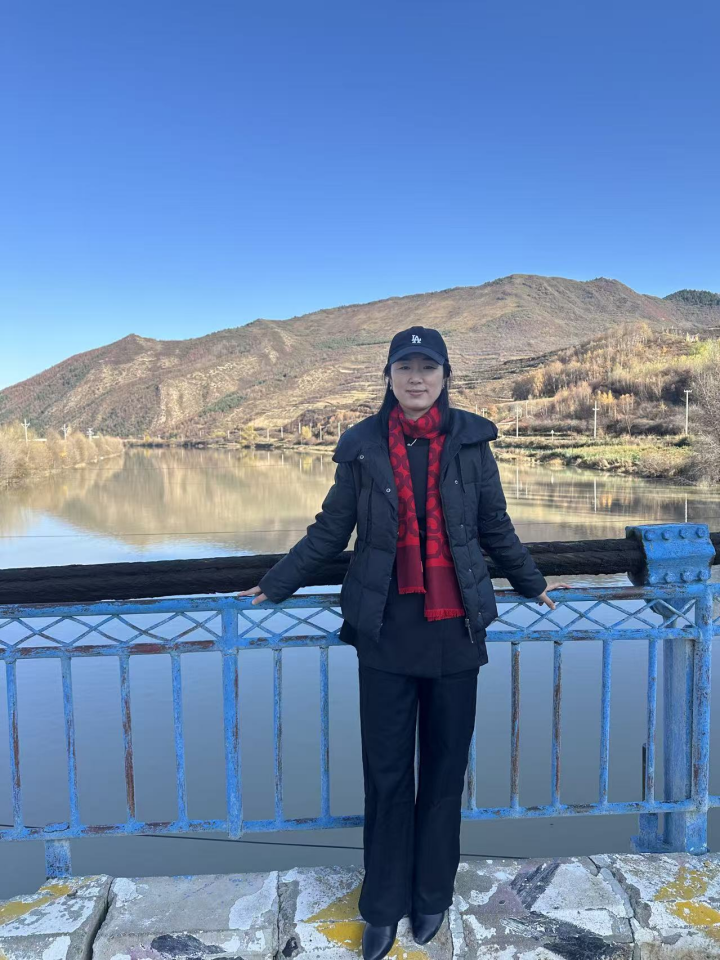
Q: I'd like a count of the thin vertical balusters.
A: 11